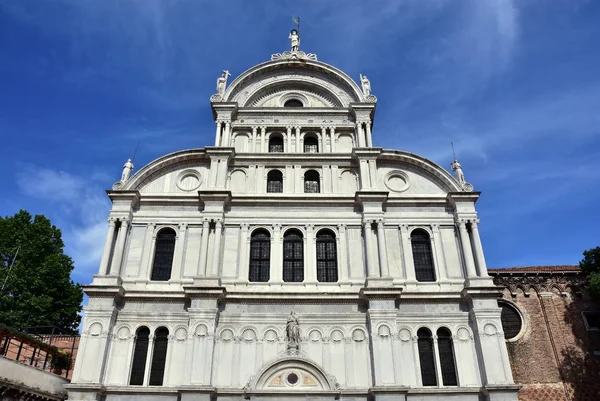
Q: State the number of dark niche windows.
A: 13